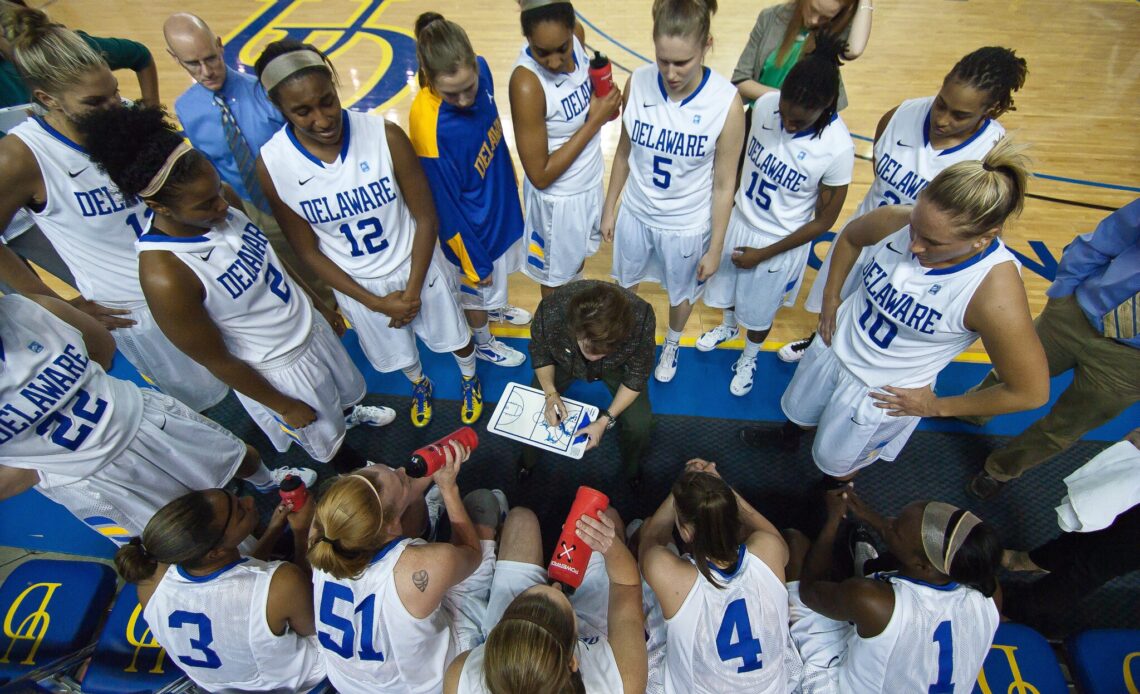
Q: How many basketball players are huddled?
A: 15